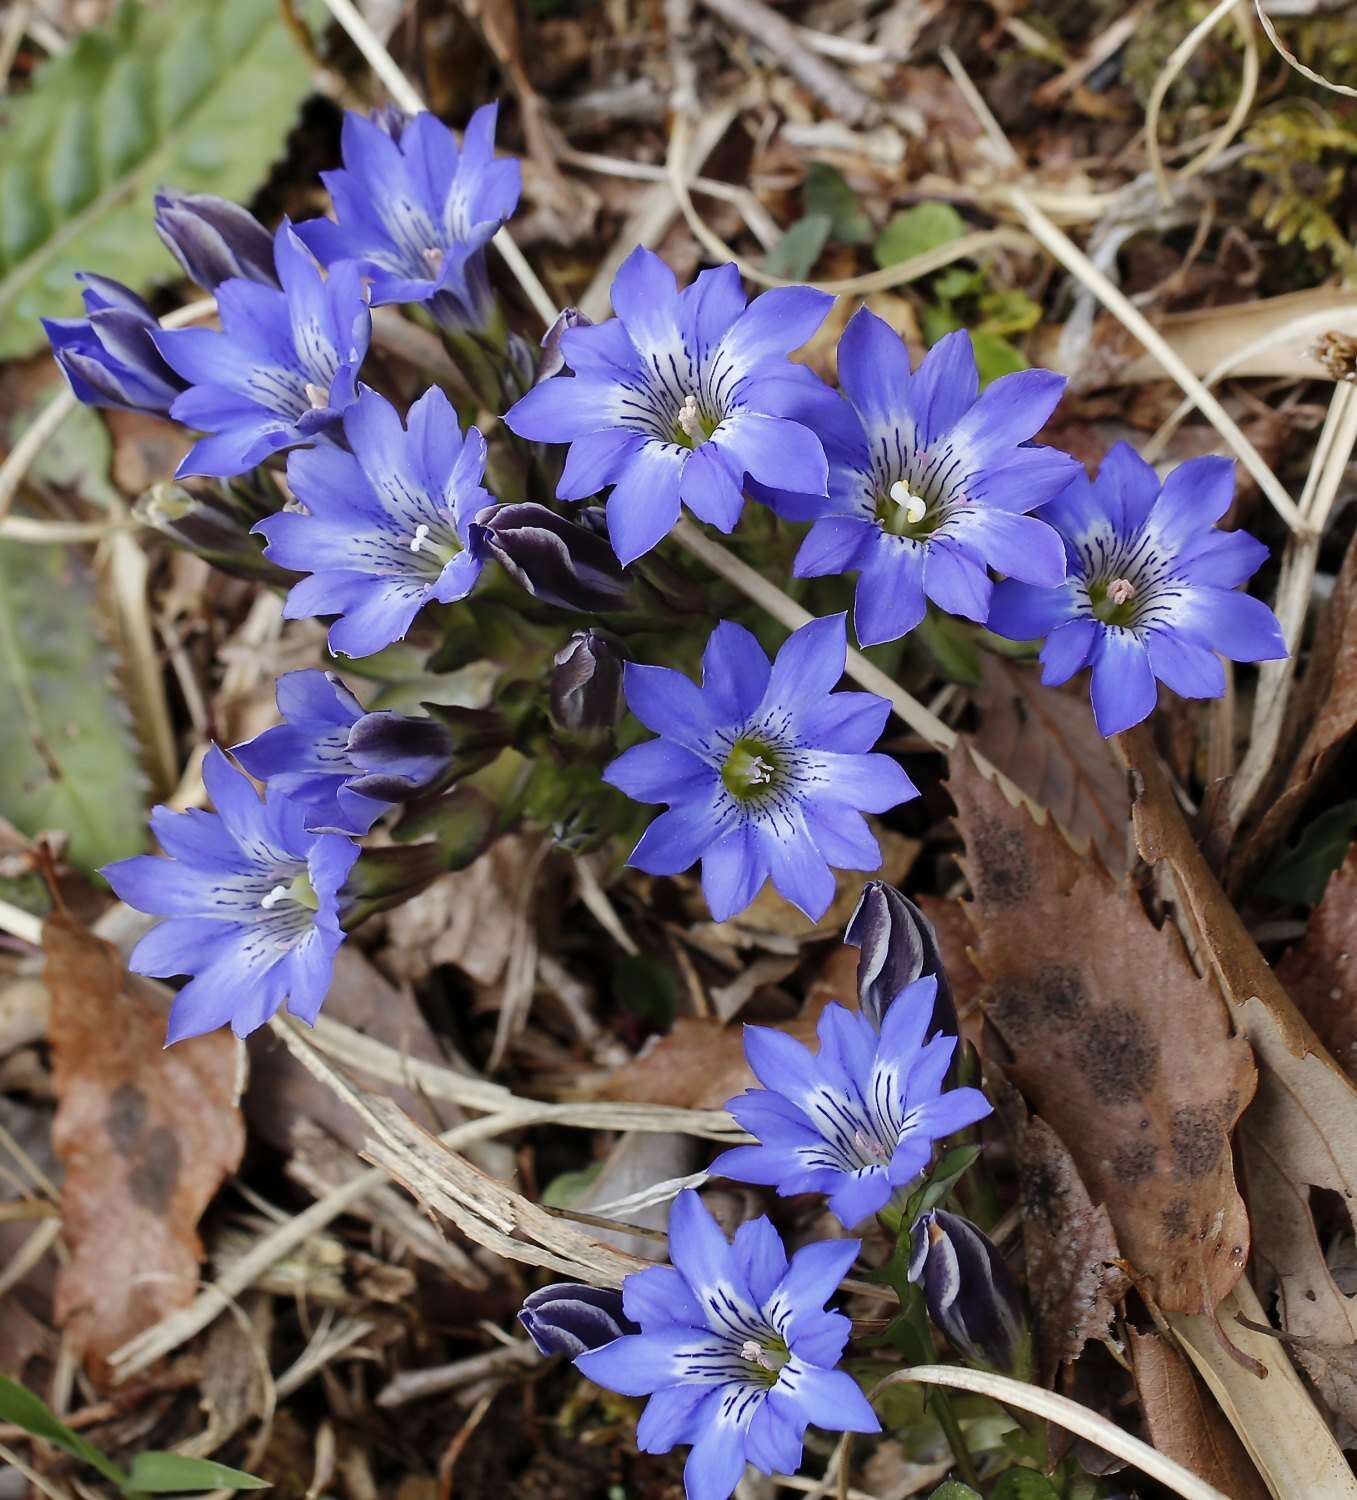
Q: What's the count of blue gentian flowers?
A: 11